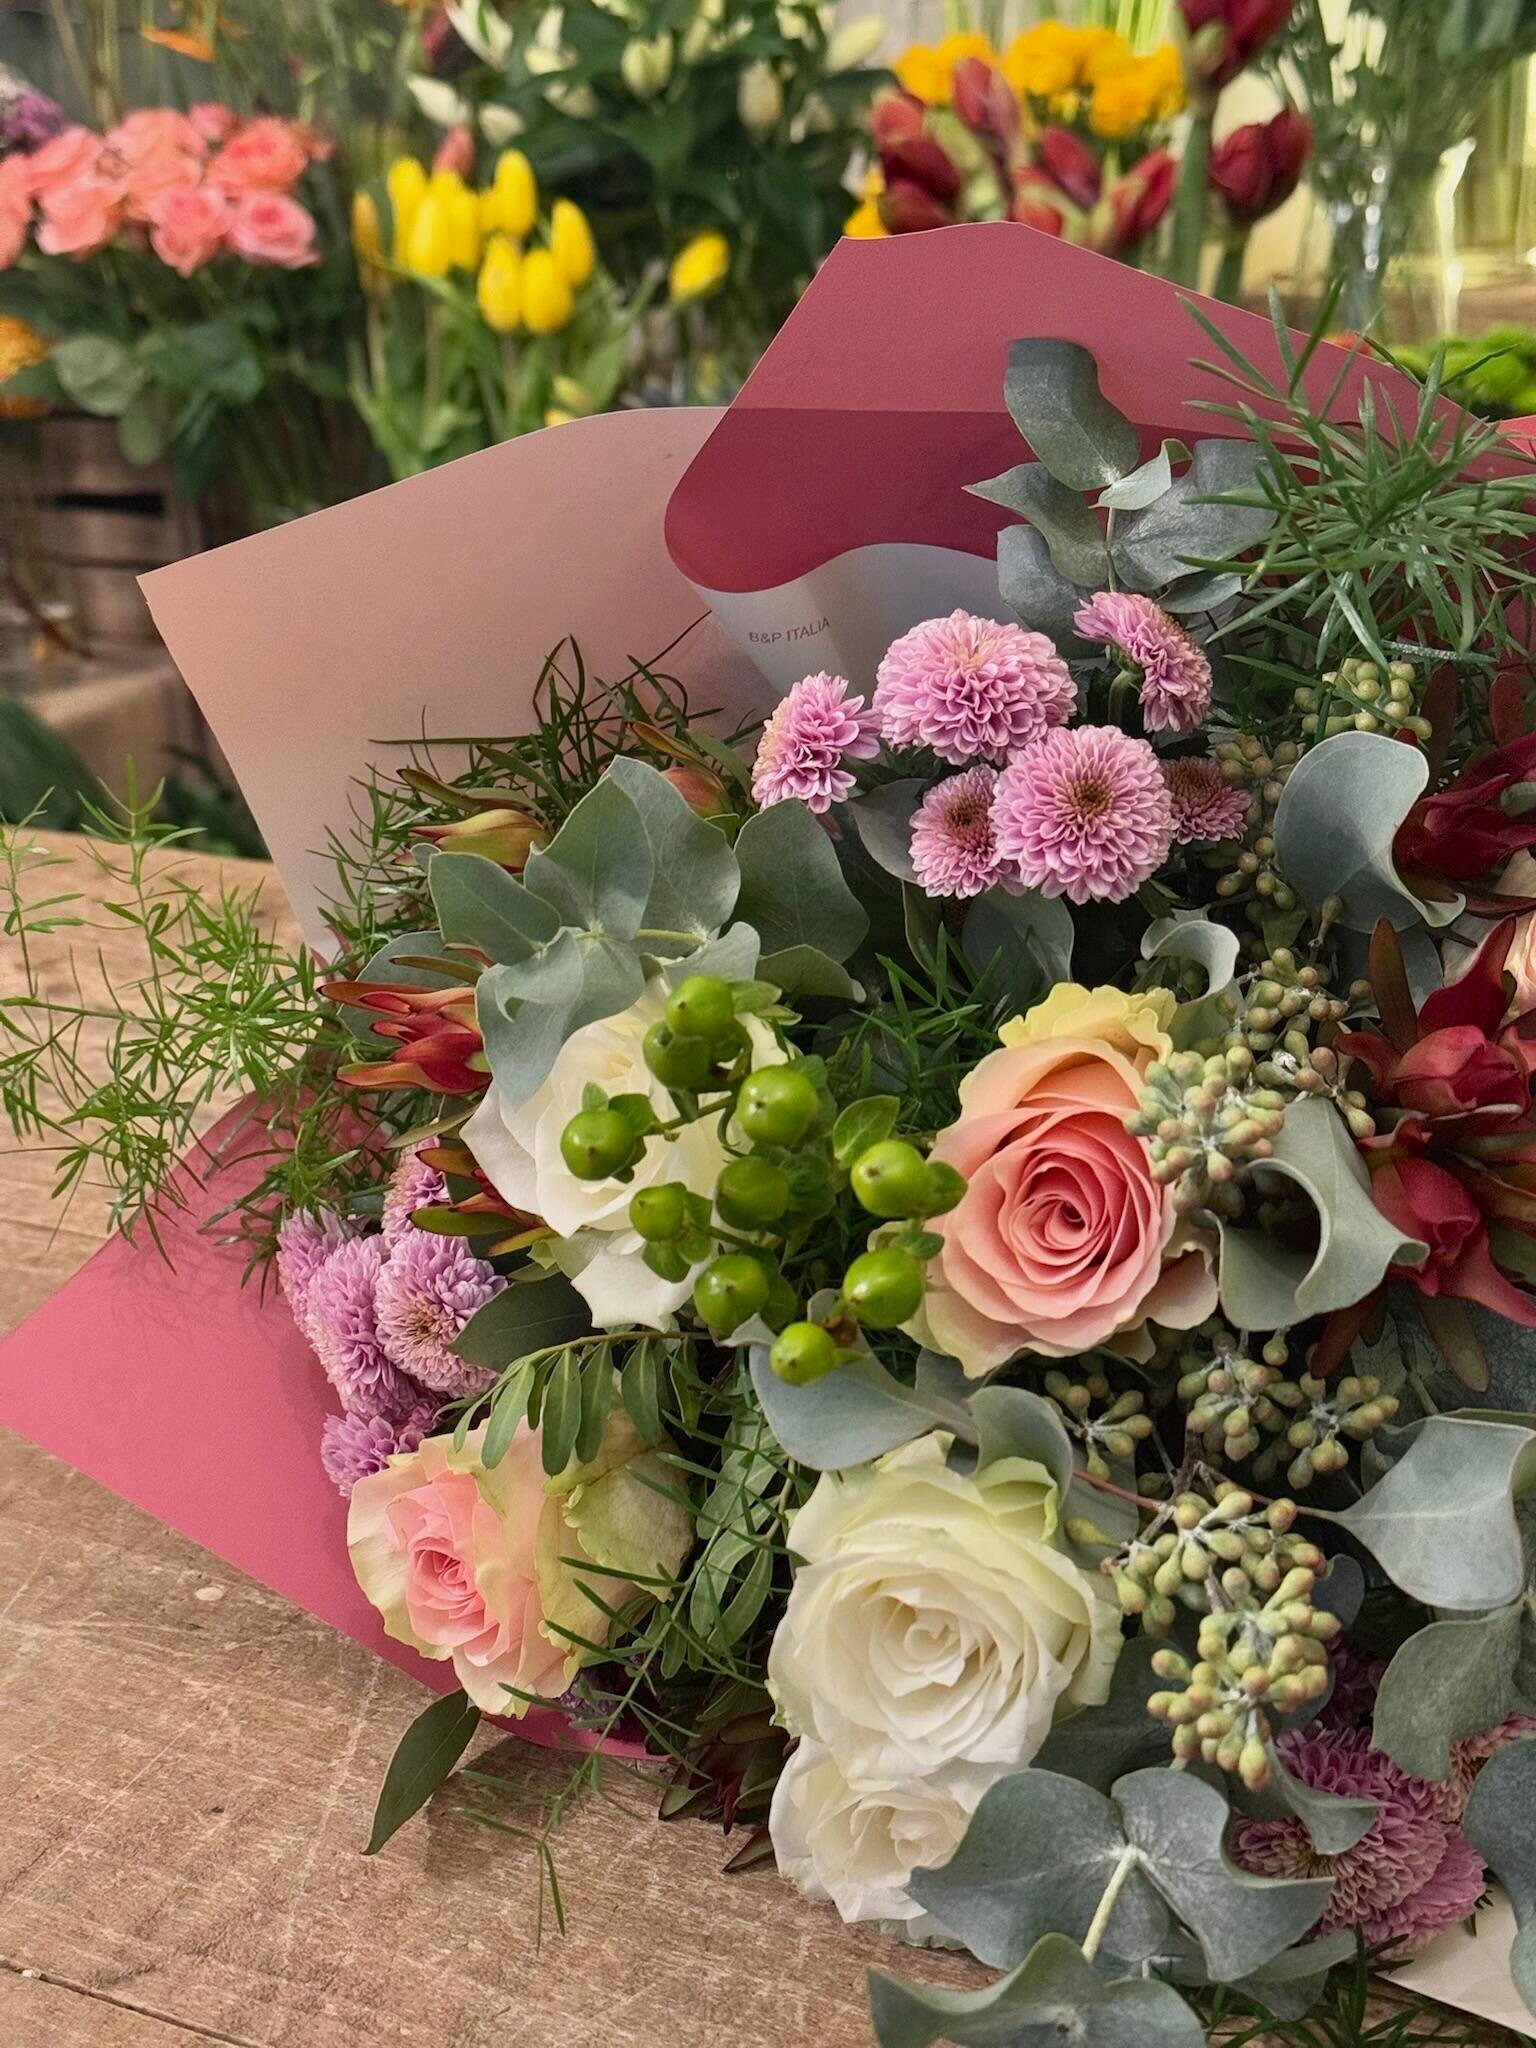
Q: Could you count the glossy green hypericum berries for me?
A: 10